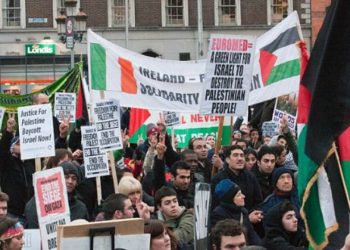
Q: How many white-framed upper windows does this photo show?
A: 6